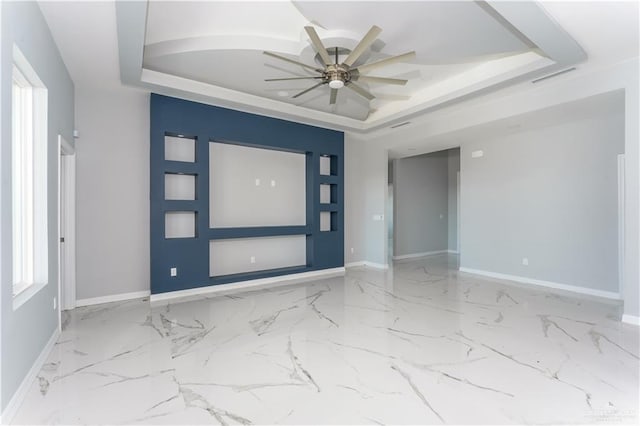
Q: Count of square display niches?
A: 6